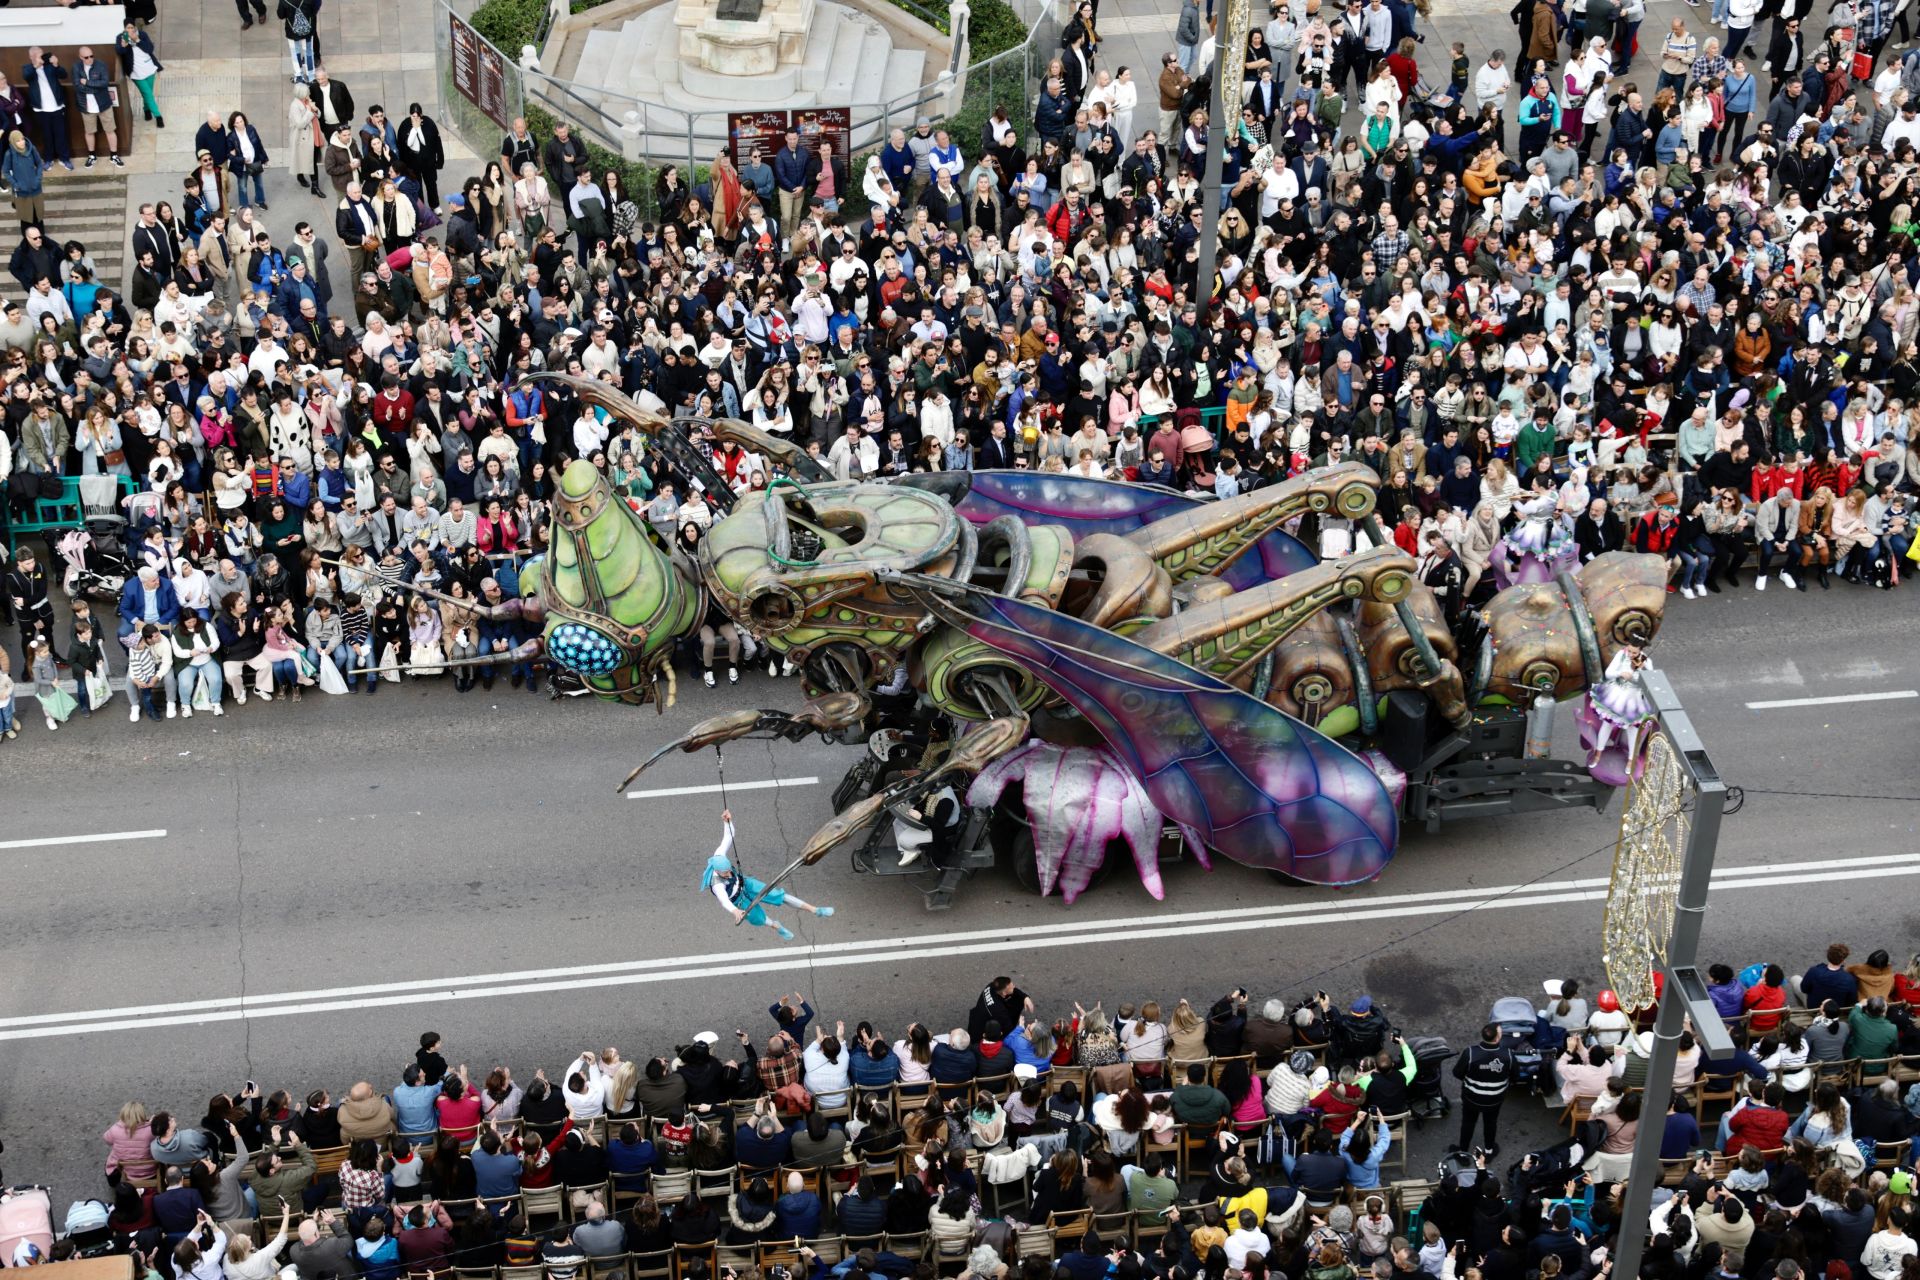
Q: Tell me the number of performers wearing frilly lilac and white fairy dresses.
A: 2